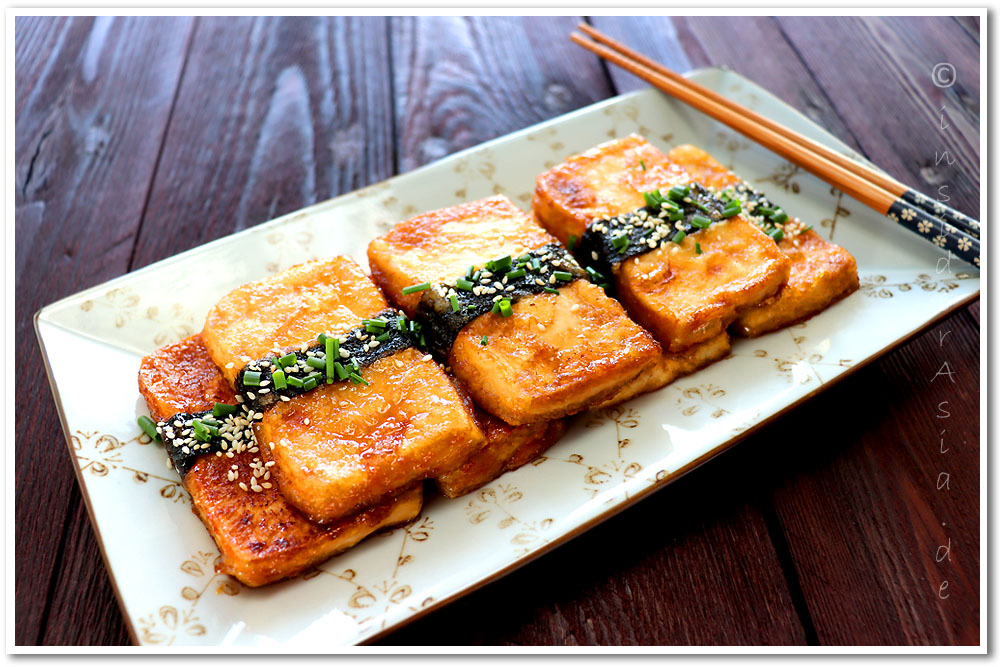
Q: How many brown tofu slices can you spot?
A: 7